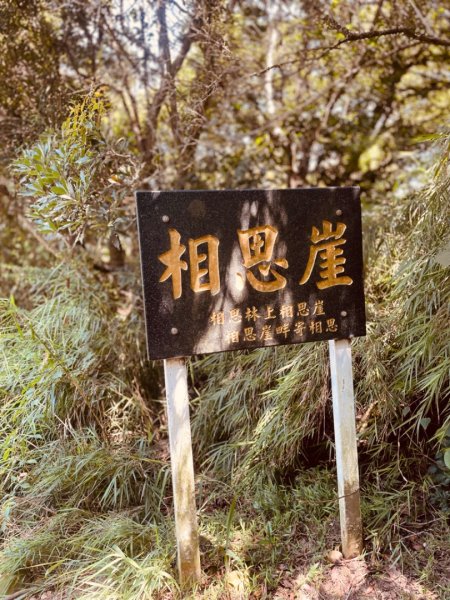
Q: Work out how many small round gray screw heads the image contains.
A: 4